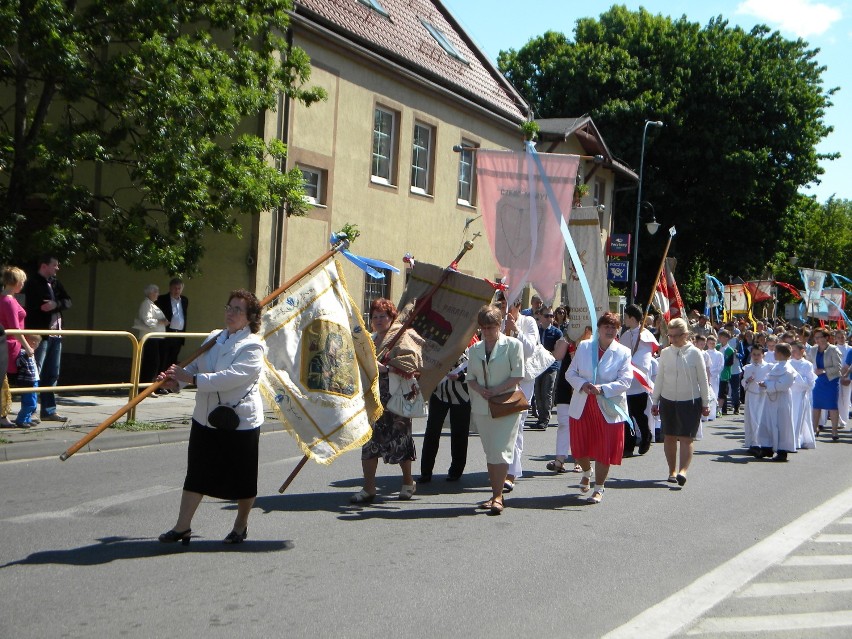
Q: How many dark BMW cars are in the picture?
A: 0